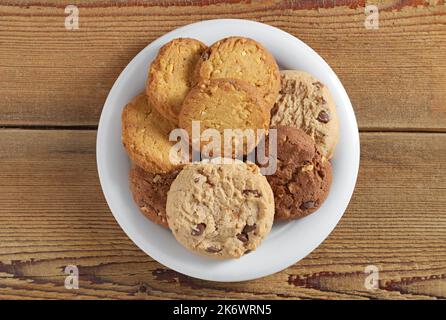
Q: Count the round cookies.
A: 8